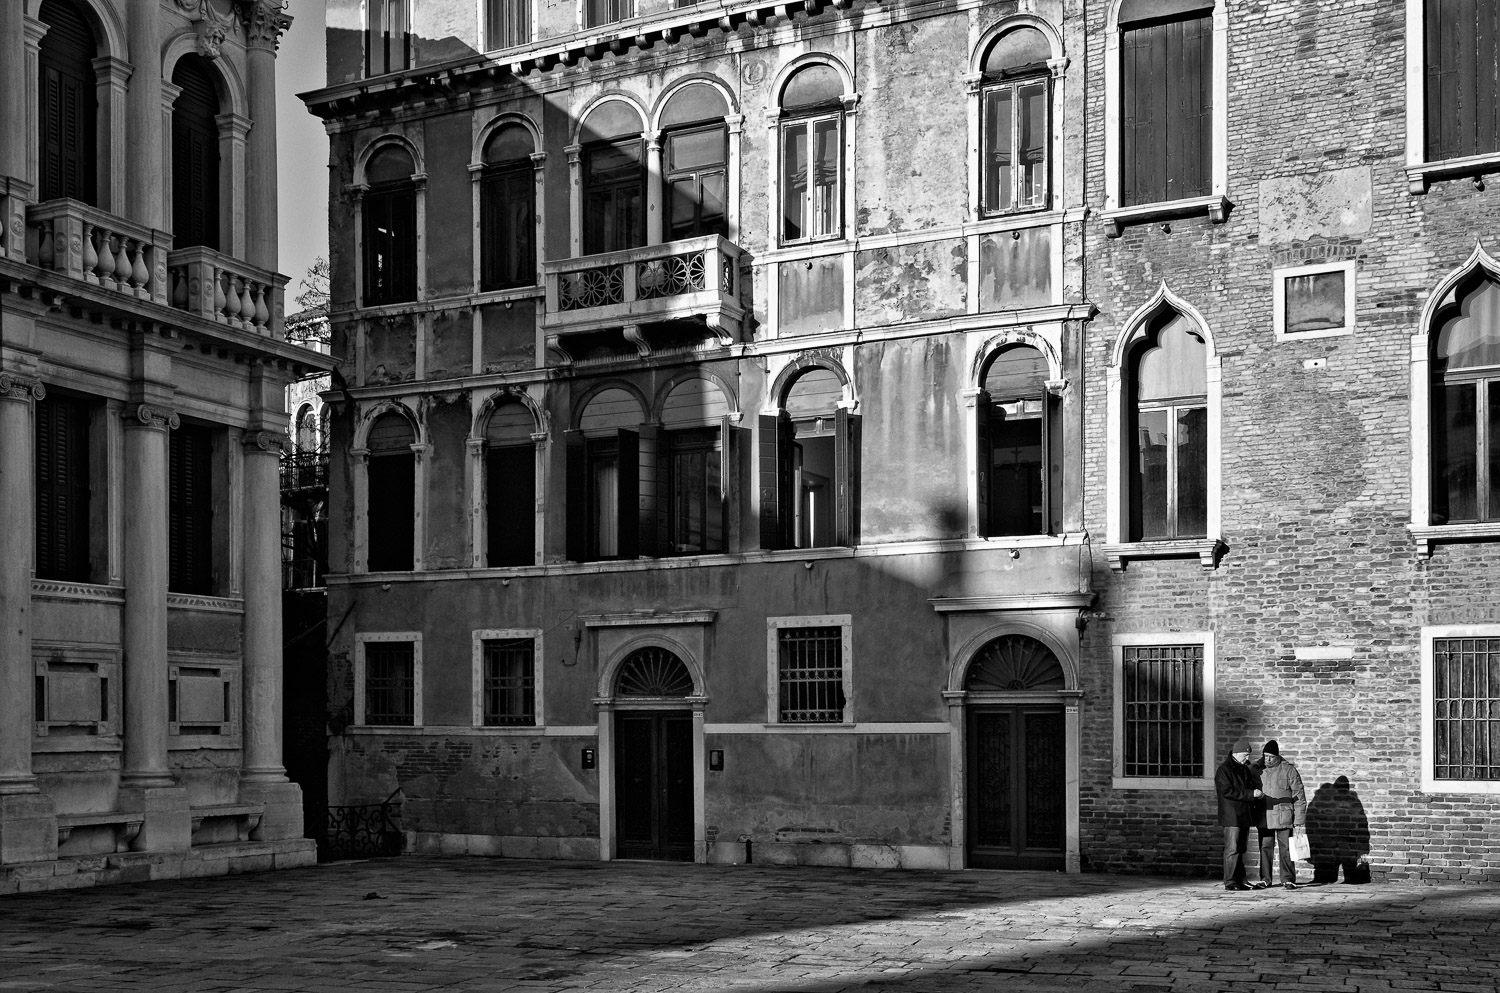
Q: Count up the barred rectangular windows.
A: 5